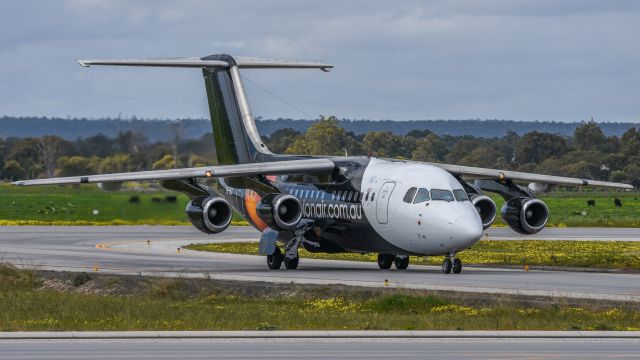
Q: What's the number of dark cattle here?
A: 5